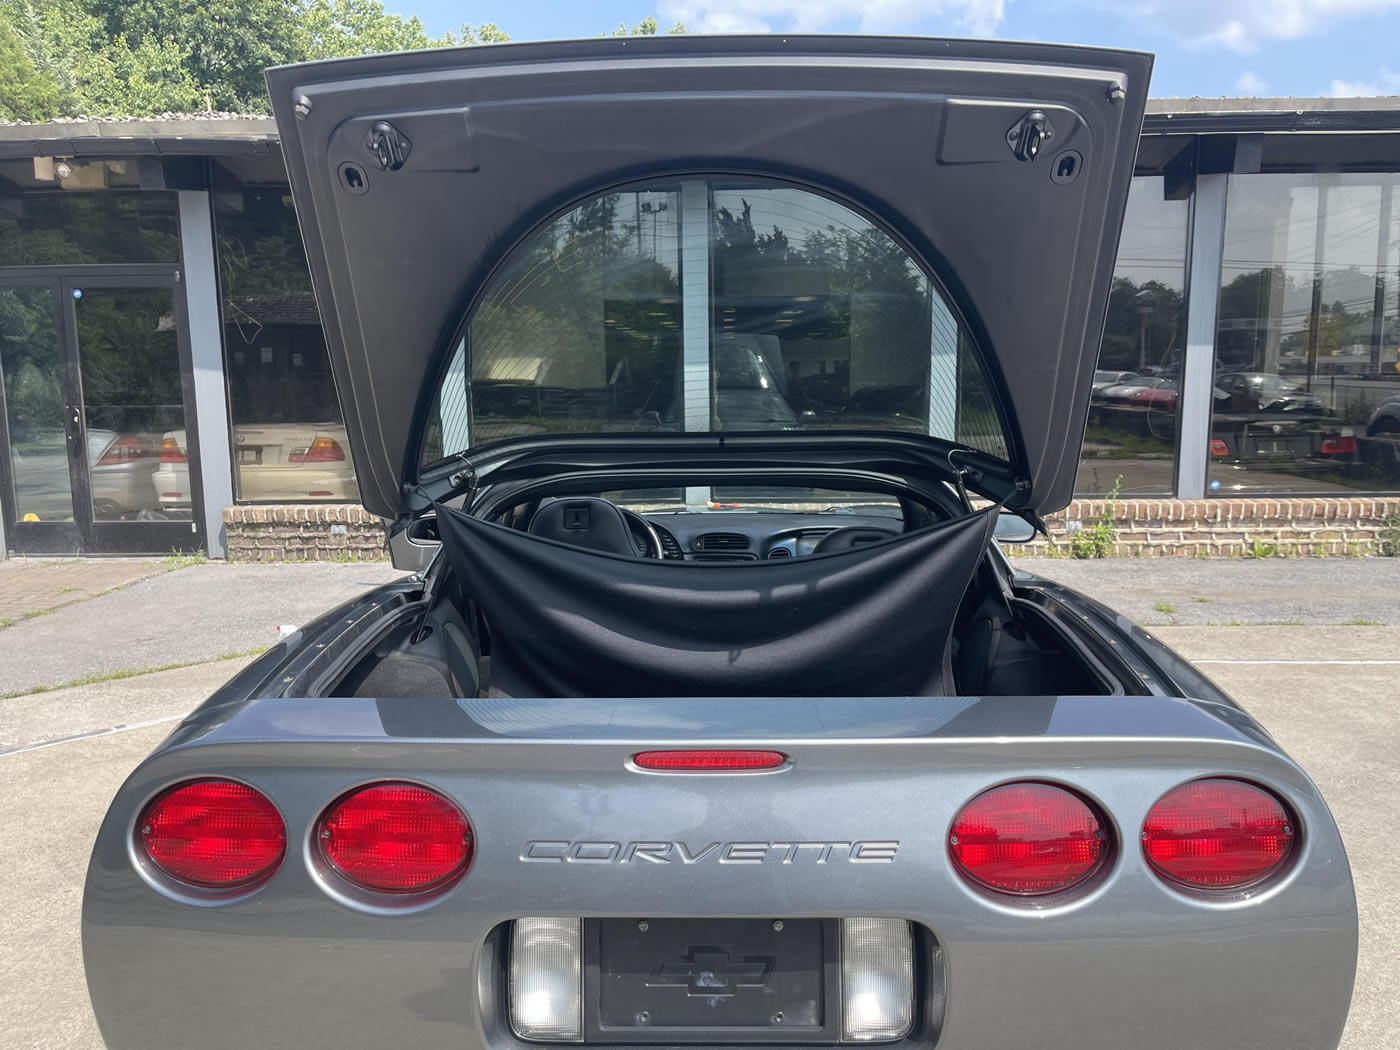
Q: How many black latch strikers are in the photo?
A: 2